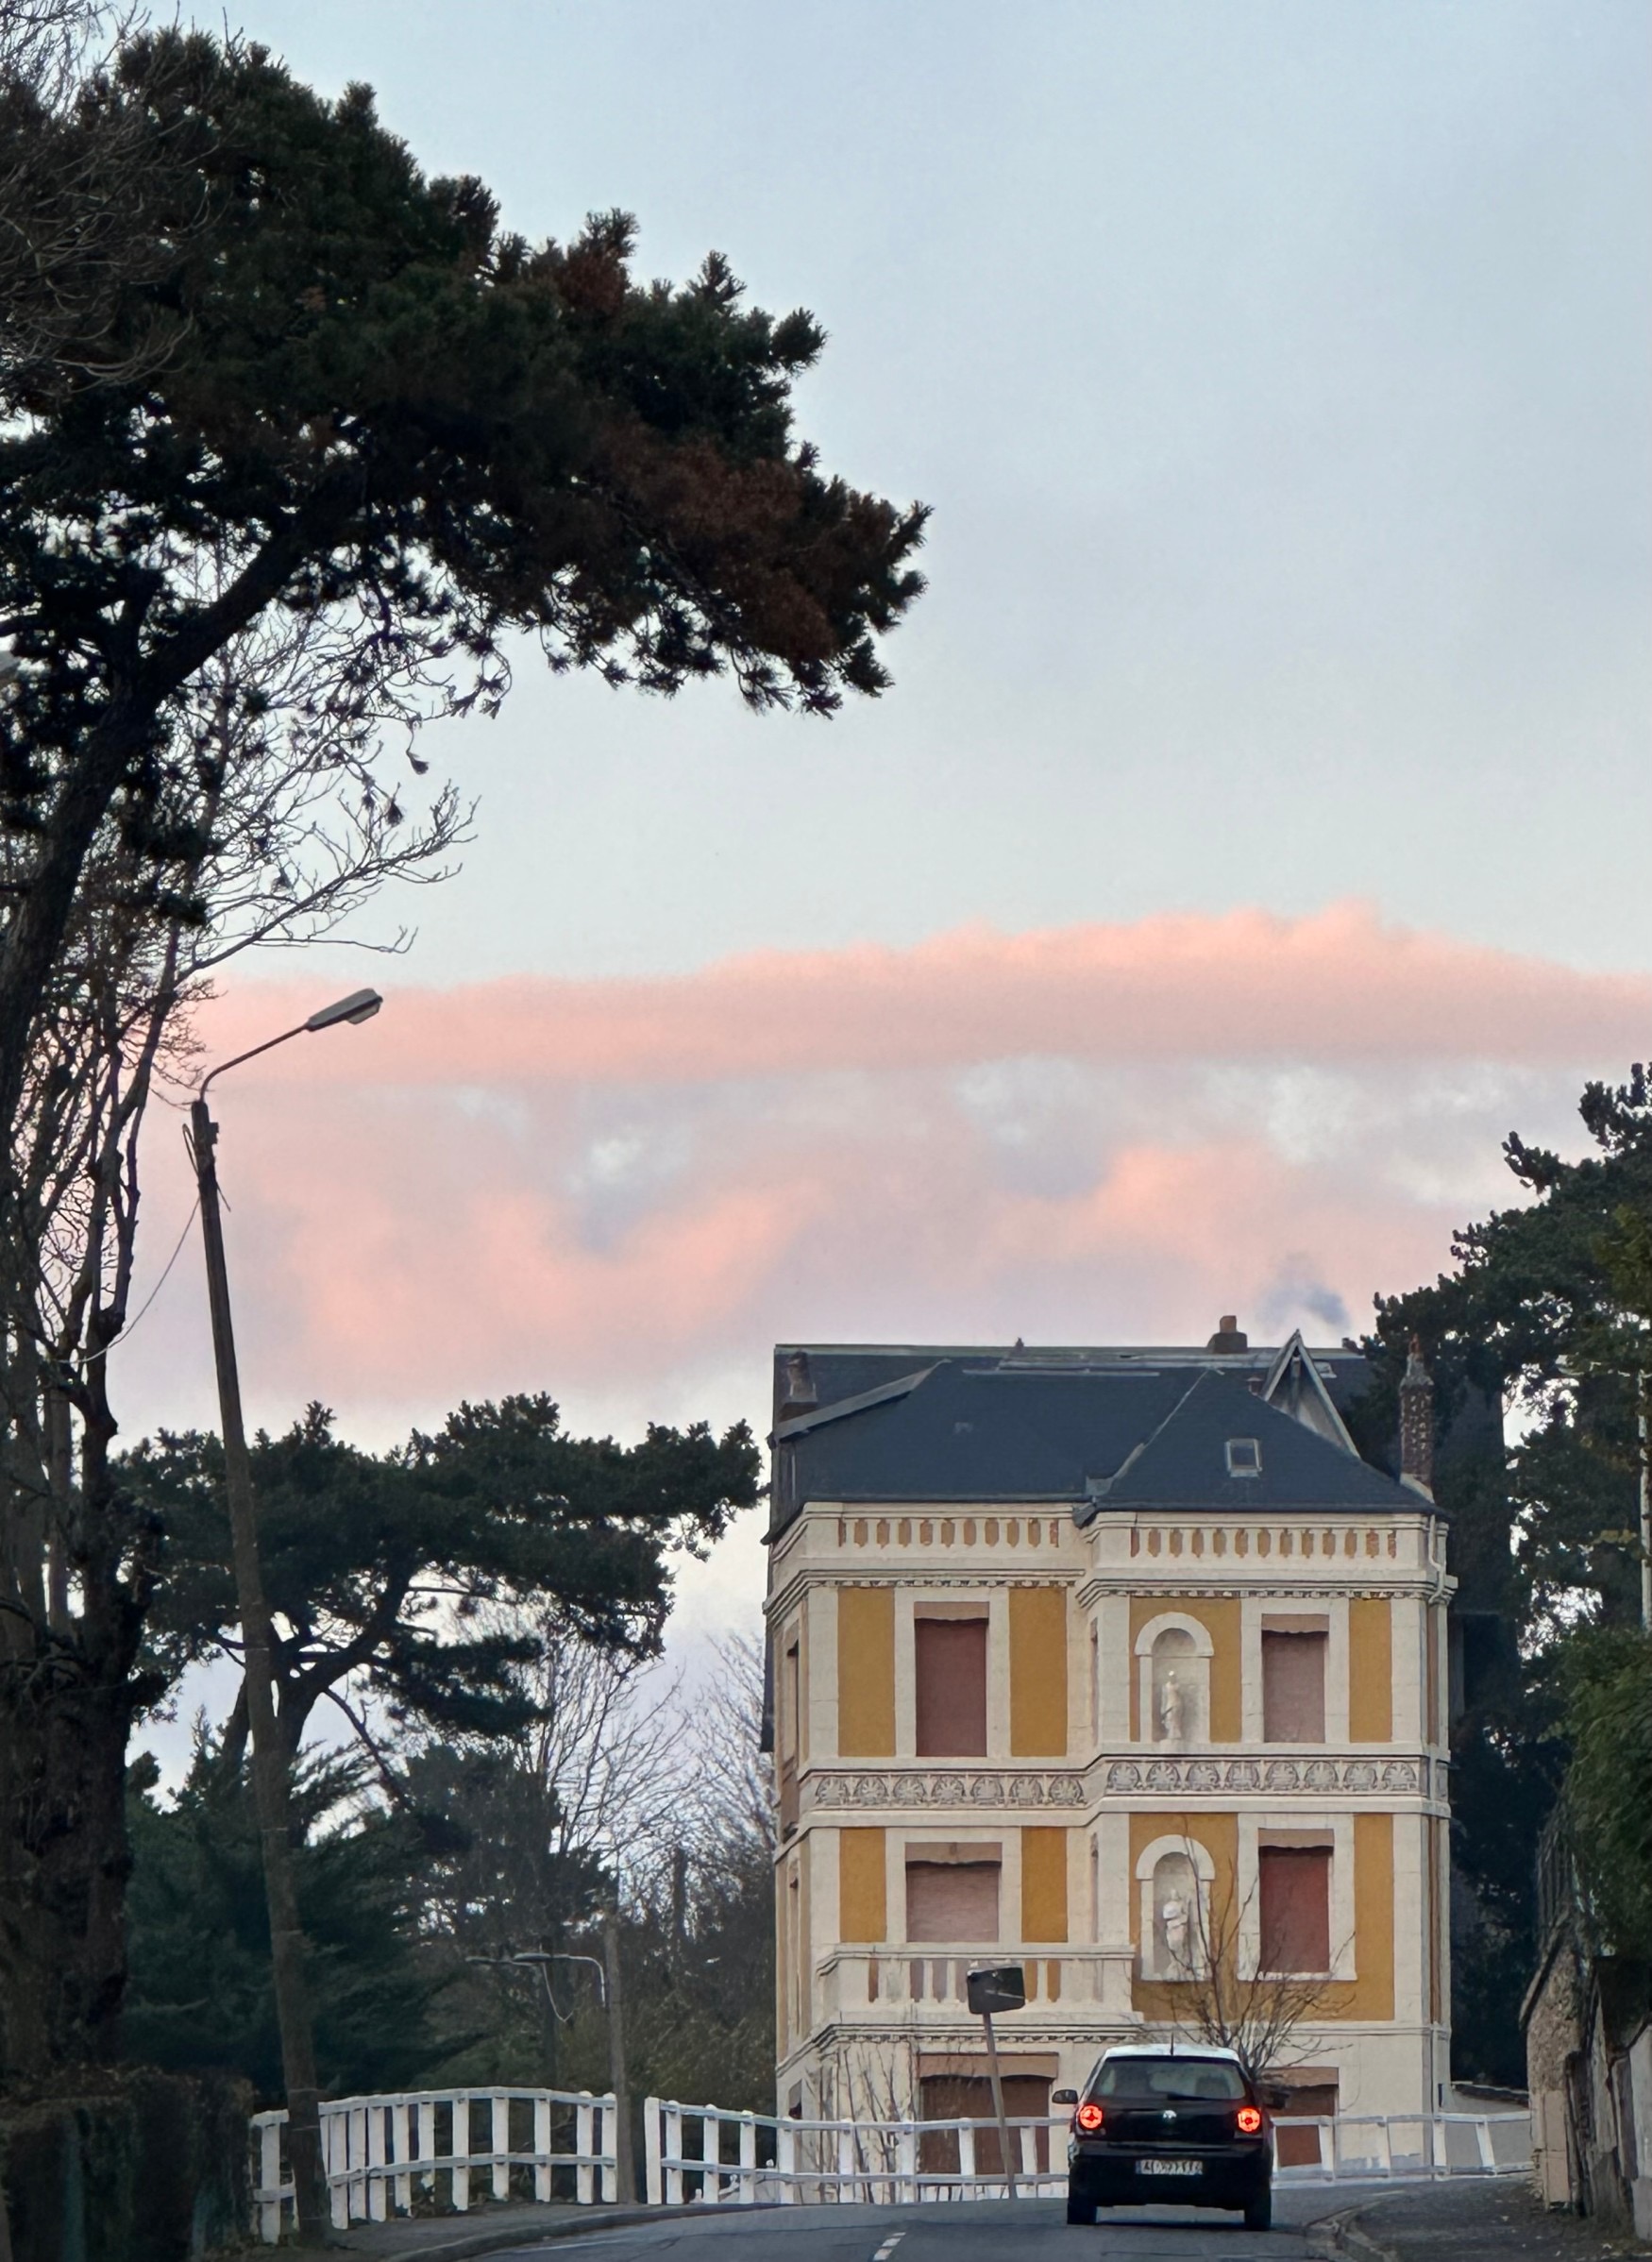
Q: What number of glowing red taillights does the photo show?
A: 2